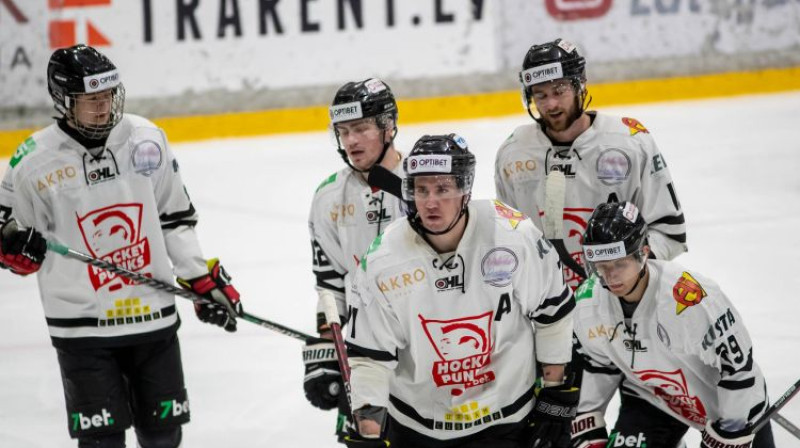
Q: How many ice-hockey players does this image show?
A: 5